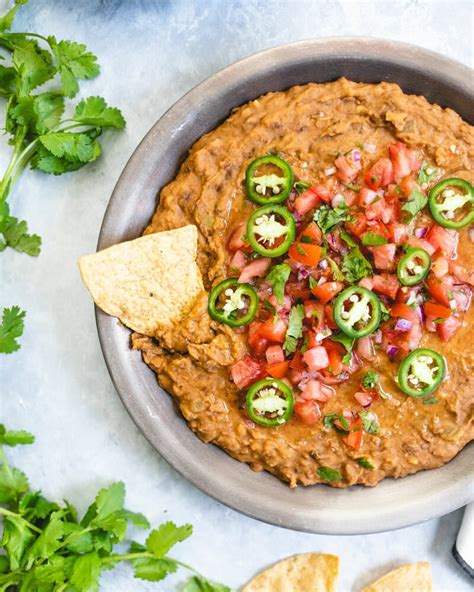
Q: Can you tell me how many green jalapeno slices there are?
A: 8